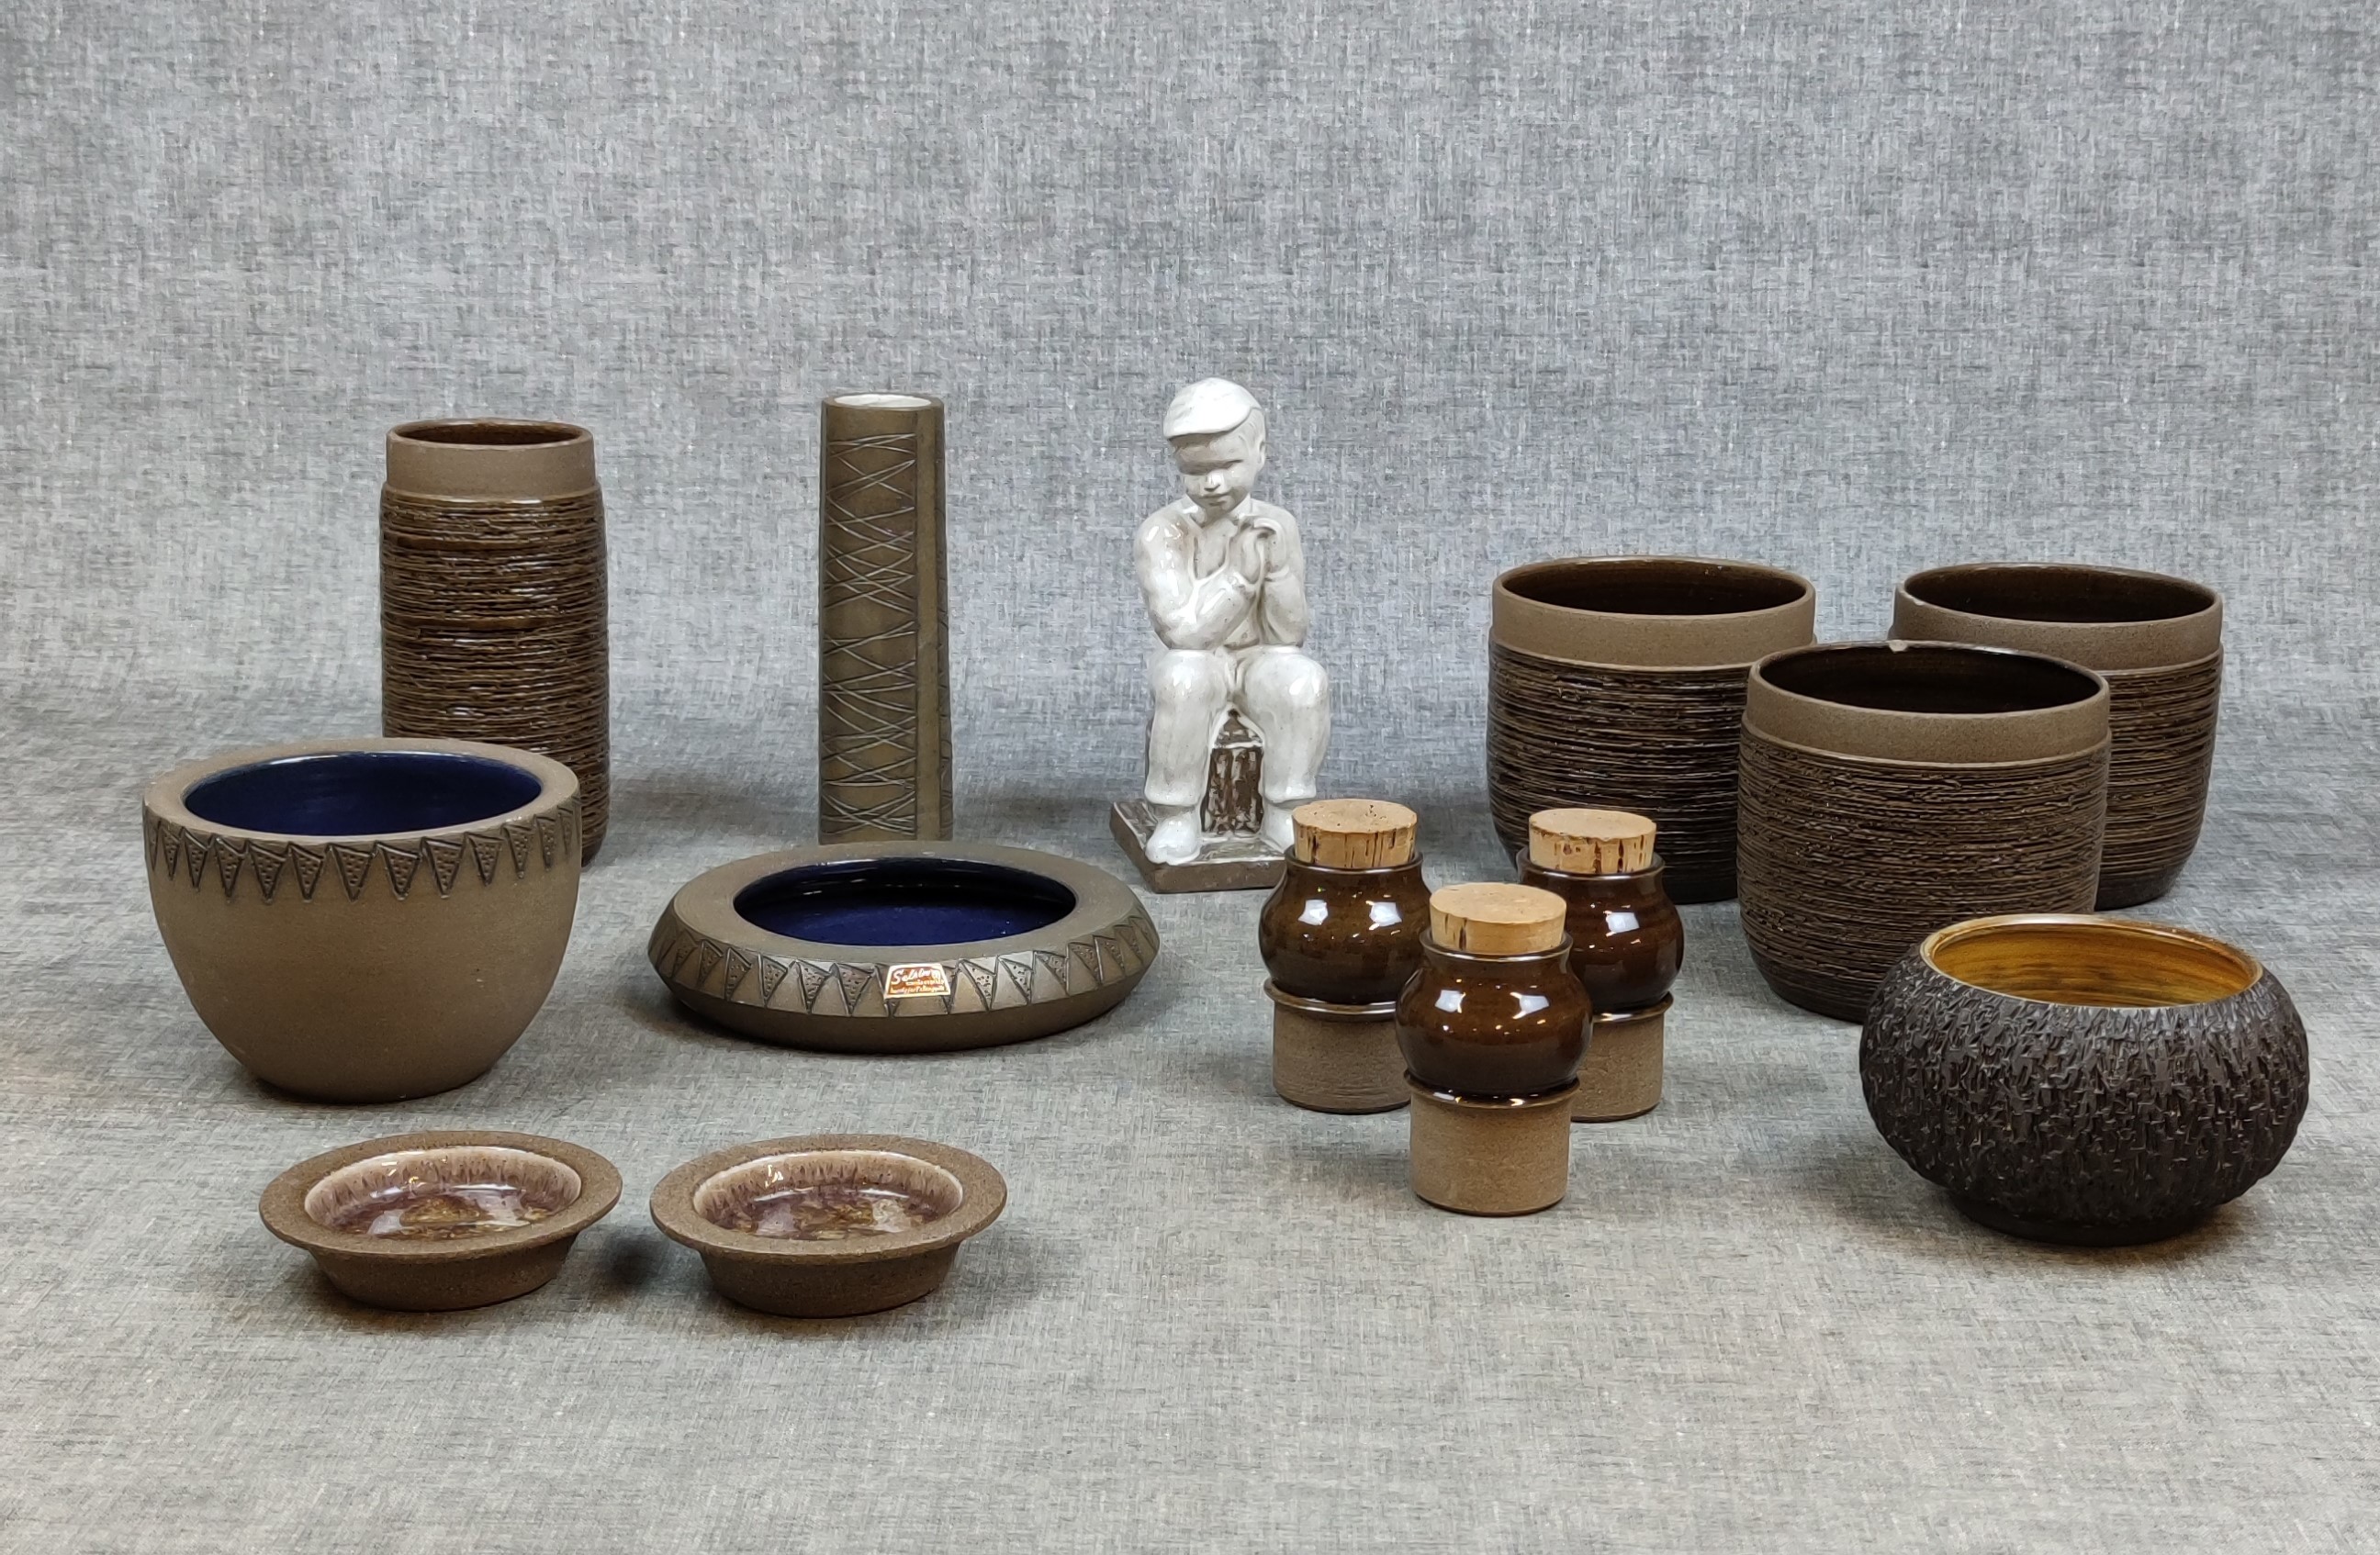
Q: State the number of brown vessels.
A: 13